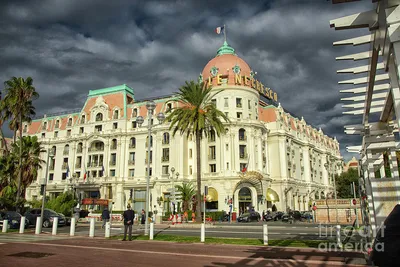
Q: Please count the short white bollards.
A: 11